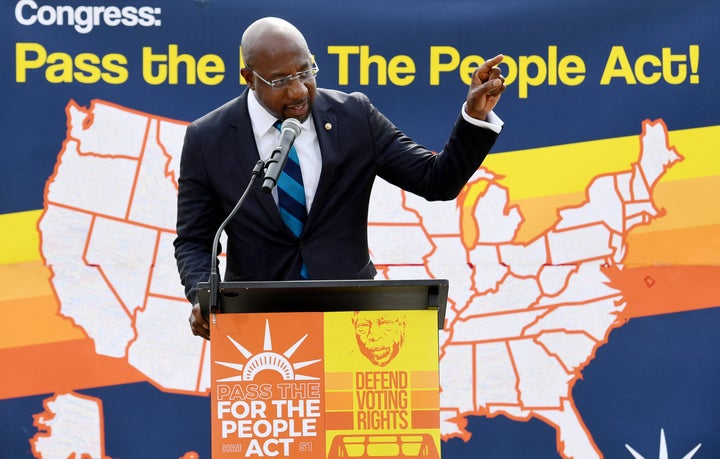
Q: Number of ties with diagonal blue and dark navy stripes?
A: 1